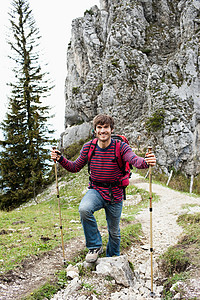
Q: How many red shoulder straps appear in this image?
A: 2